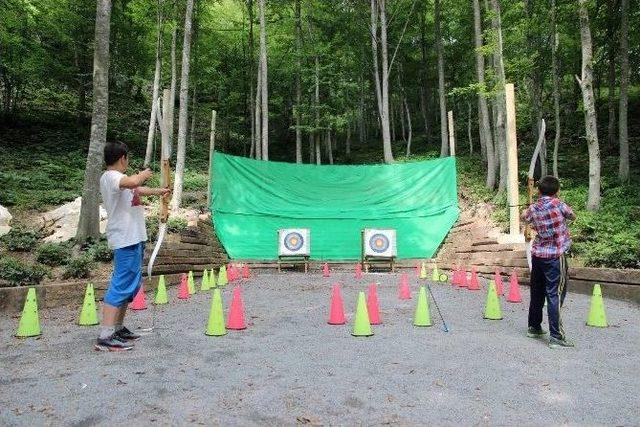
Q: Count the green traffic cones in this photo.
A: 14